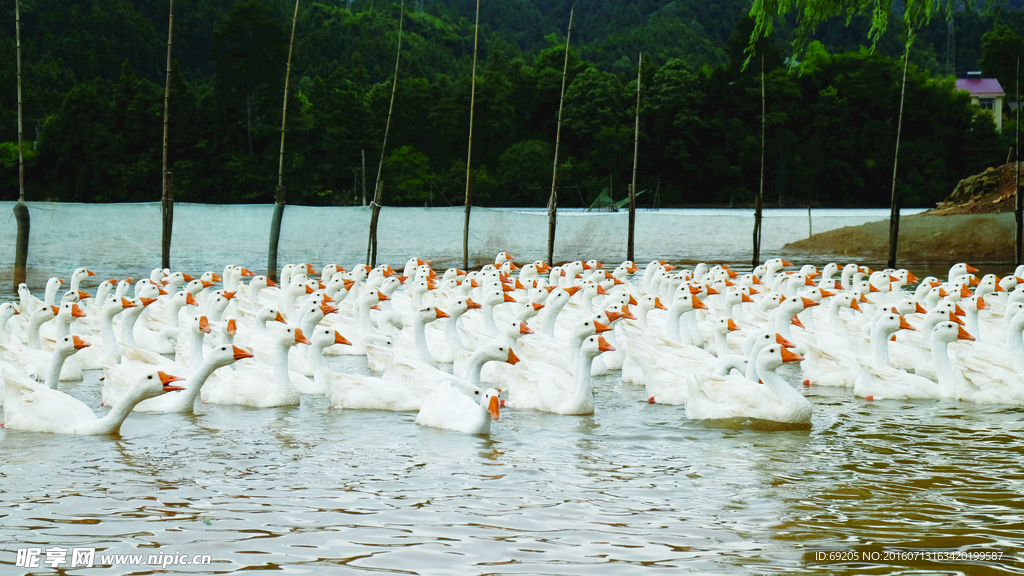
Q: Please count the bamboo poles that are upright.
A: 10